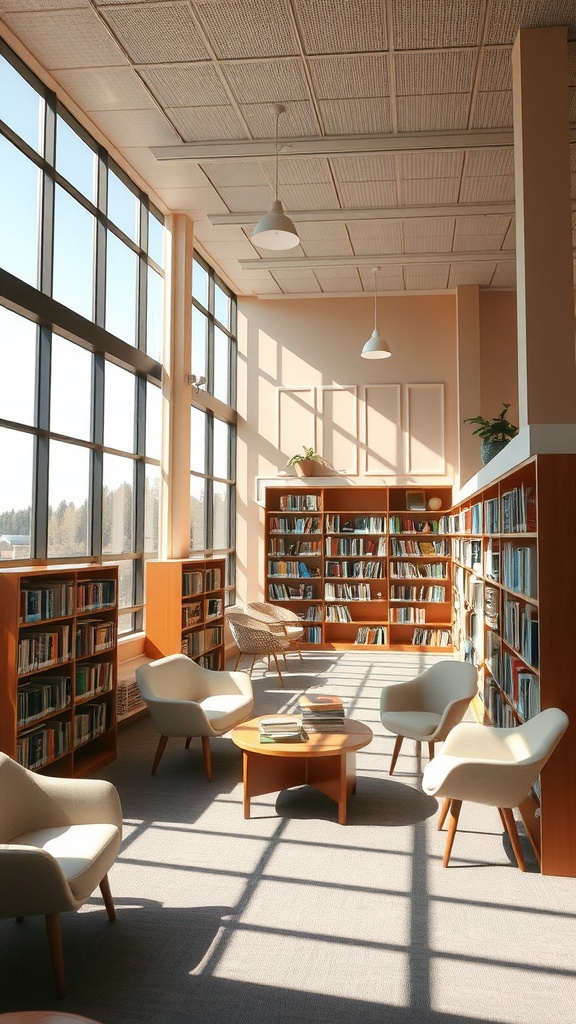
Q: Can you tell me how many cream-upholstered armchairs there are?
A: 4